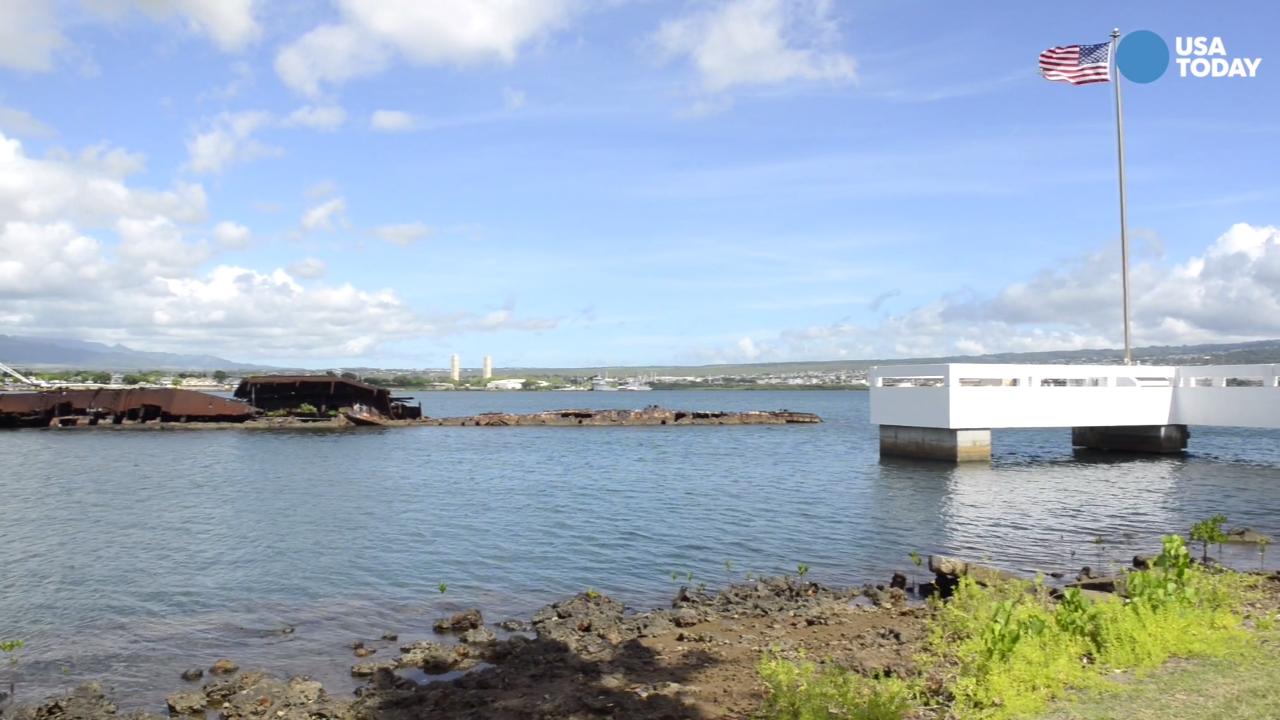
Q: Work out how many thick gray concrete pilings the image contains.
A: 2